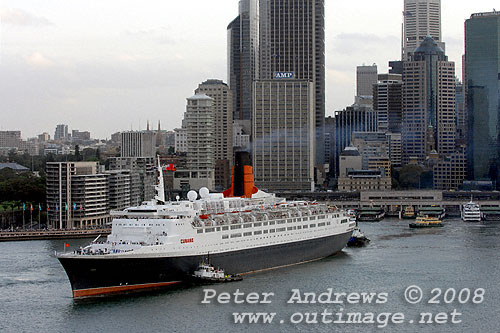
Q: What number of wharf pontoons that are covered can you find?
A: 3